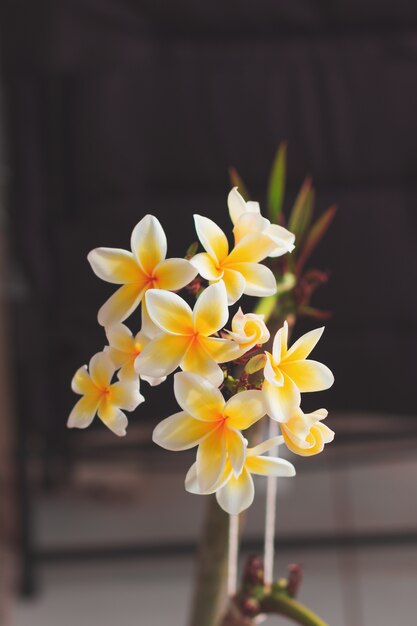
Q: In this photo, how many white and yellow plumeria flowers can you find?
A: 11